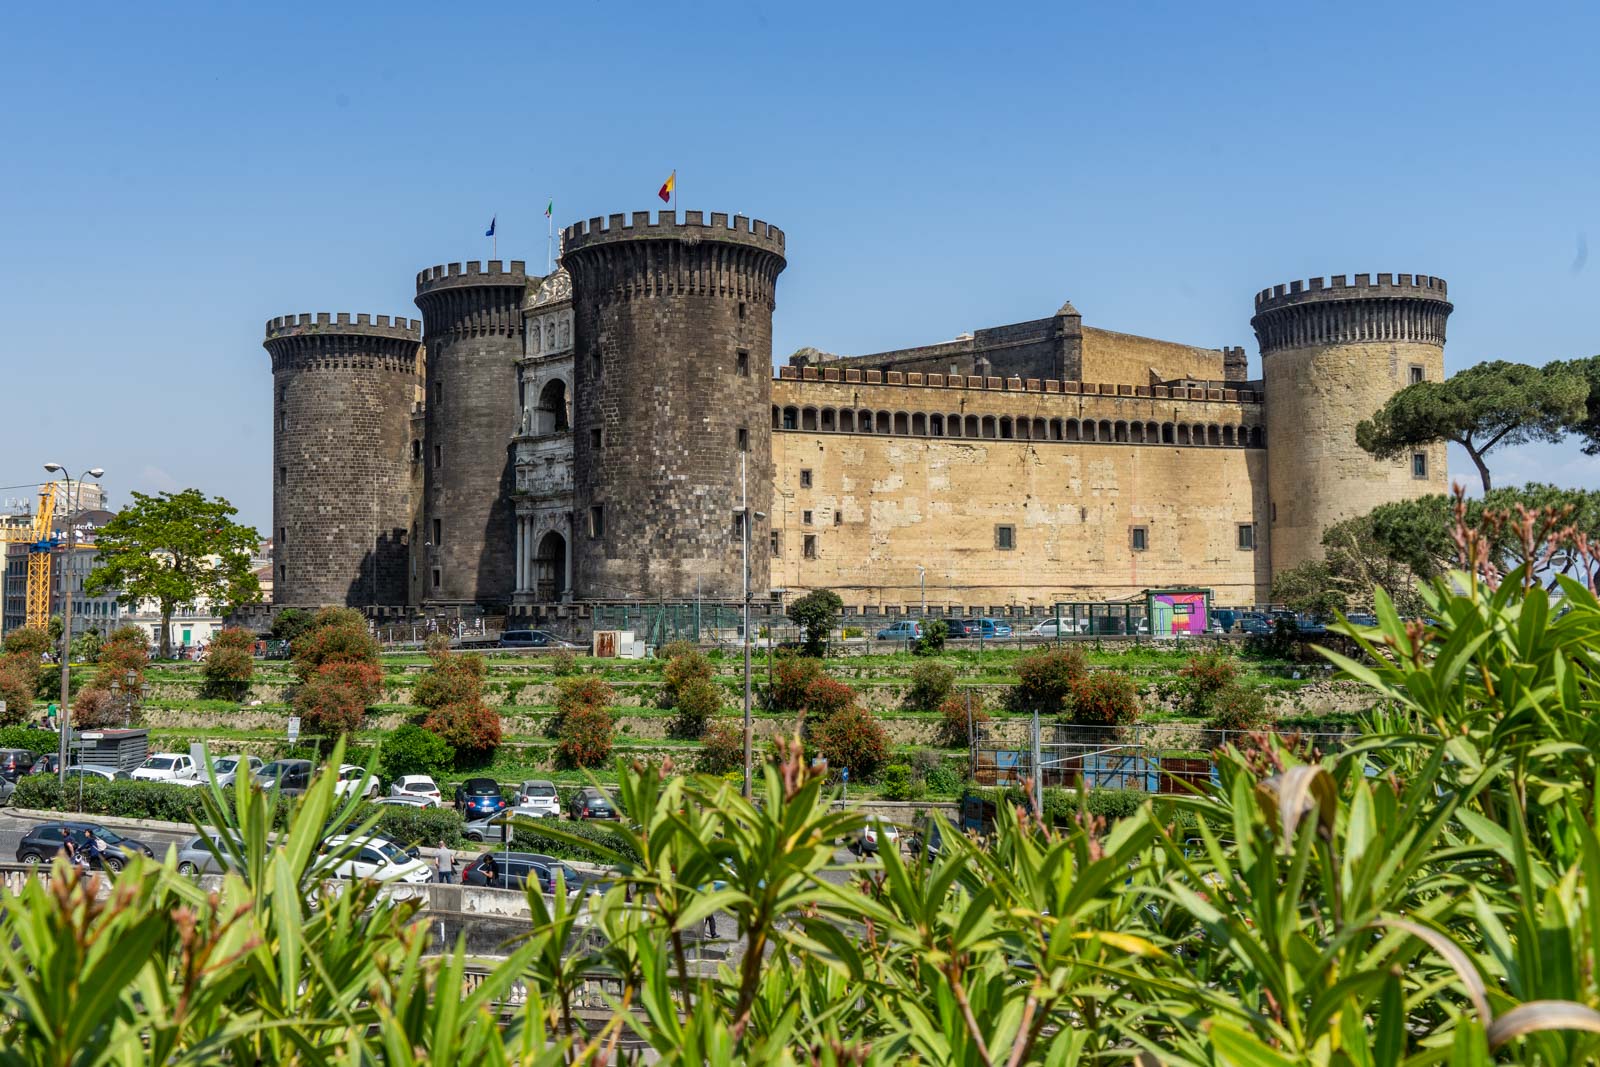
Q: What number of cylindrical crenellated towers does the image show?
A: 4